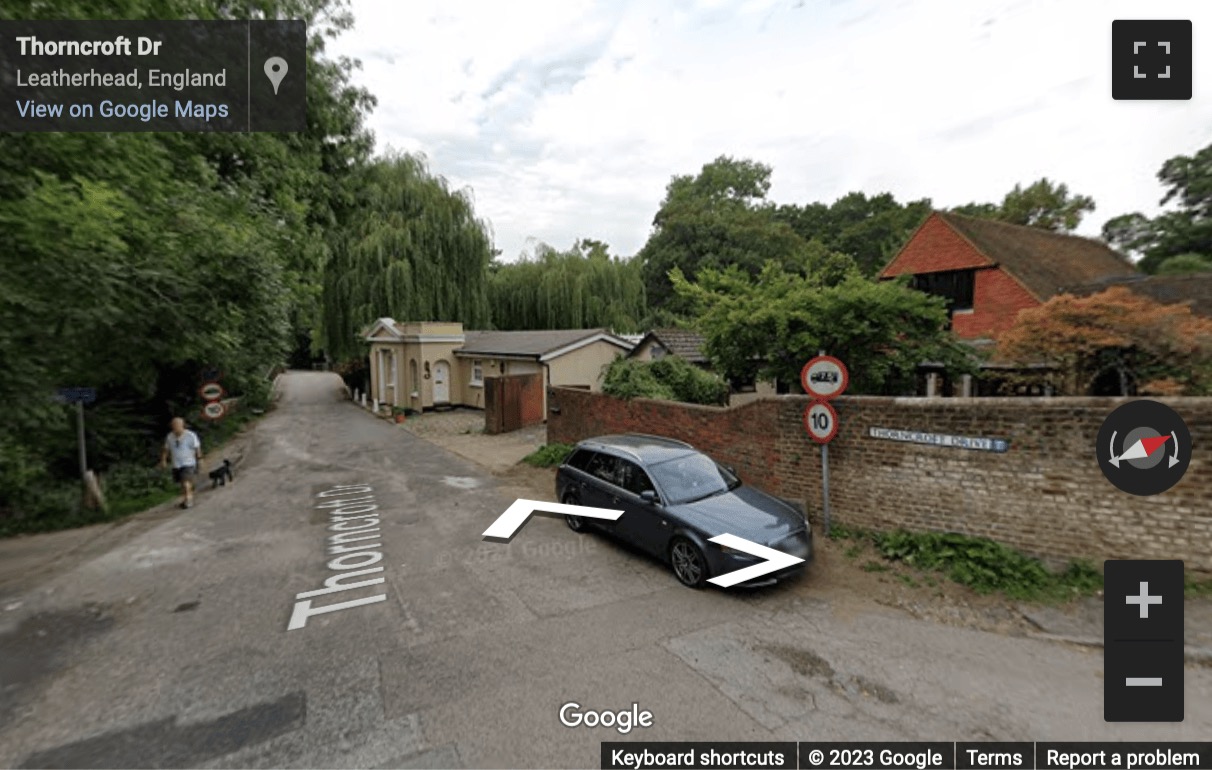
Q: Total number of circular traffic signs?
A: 4